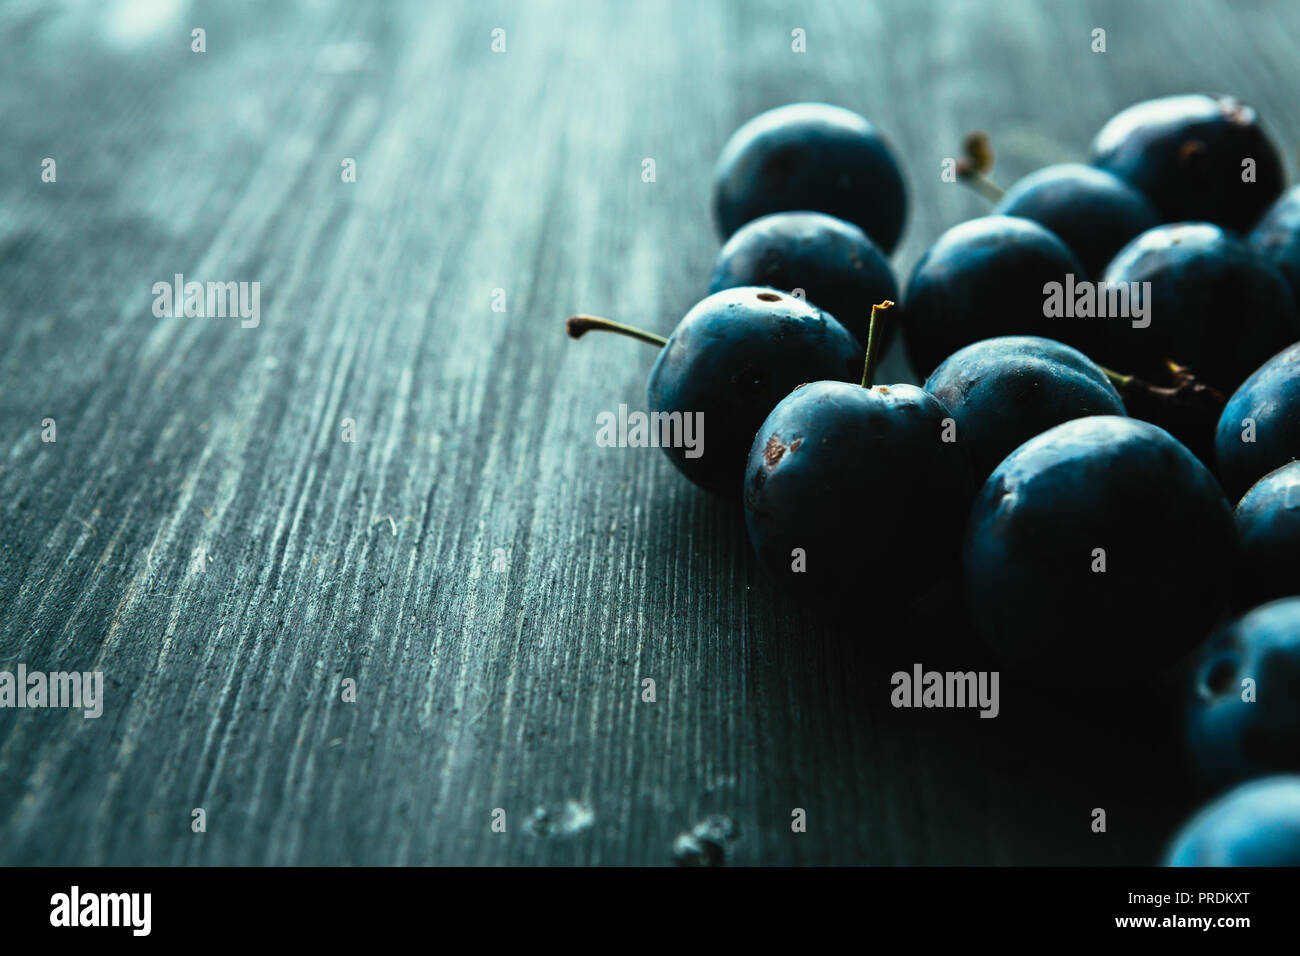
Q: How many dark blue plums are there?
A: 15